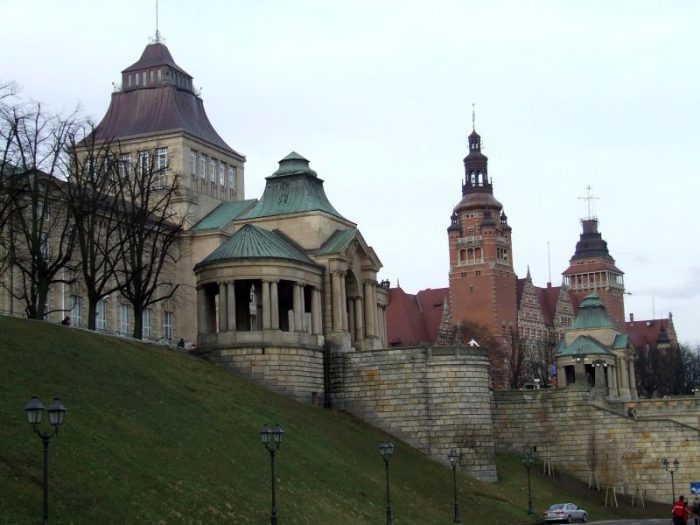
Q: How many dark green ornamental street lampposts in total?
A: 6